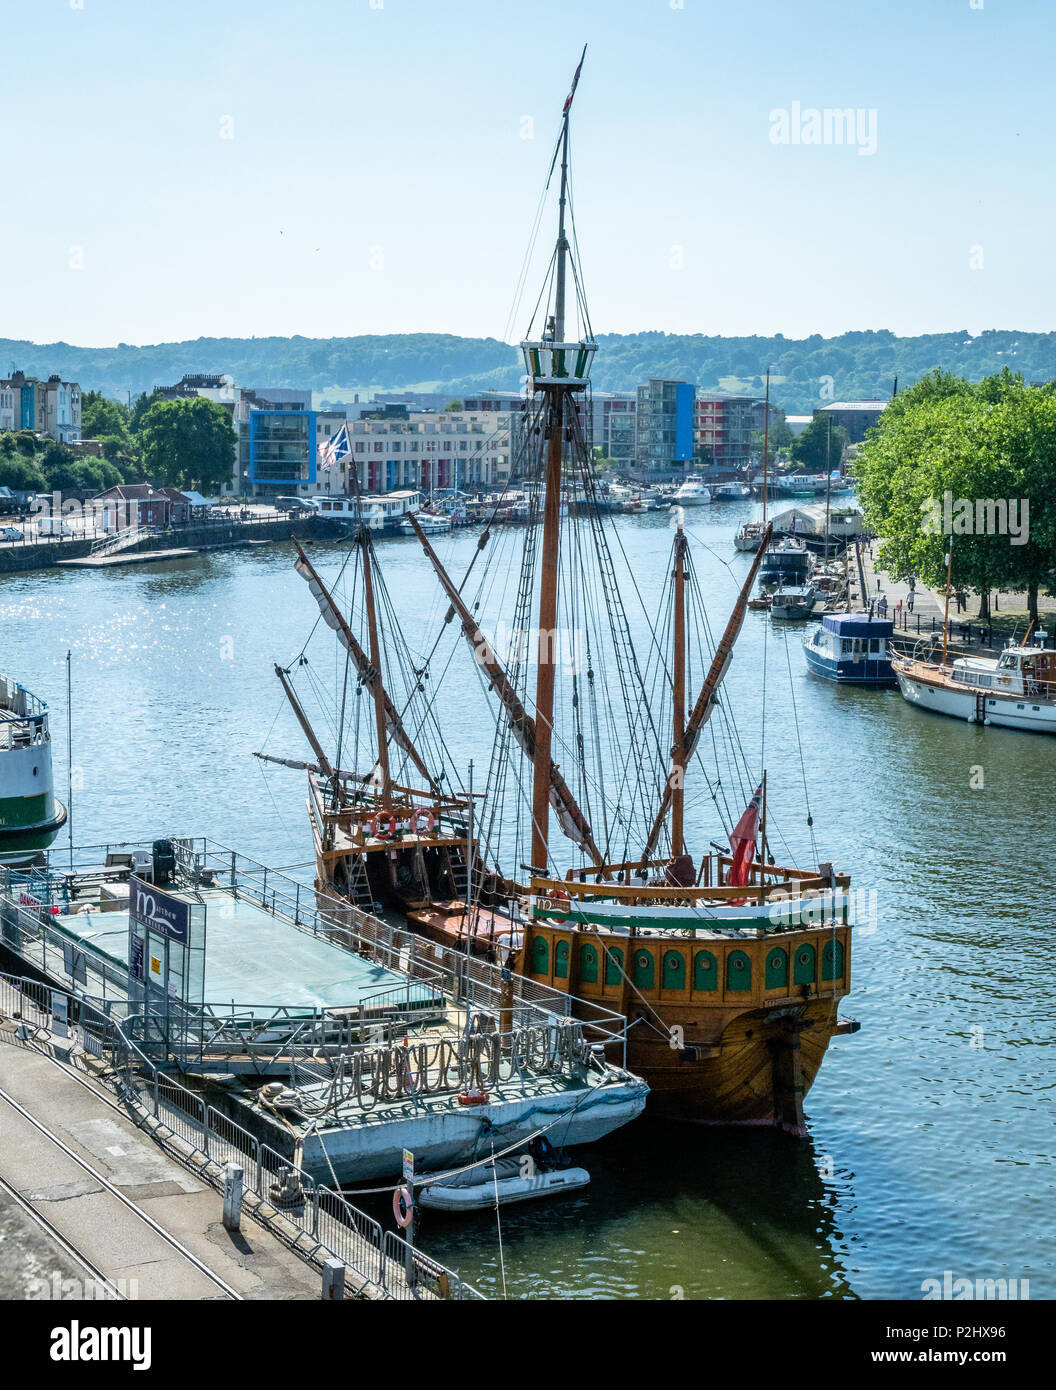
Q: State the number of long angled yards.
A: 3